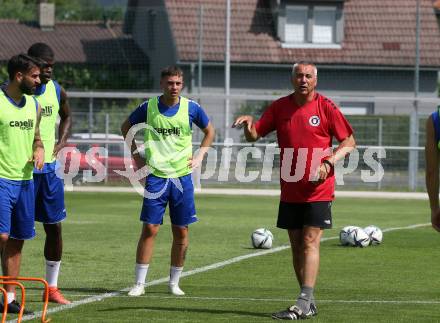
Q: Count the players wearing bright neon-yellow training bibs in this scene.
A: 3